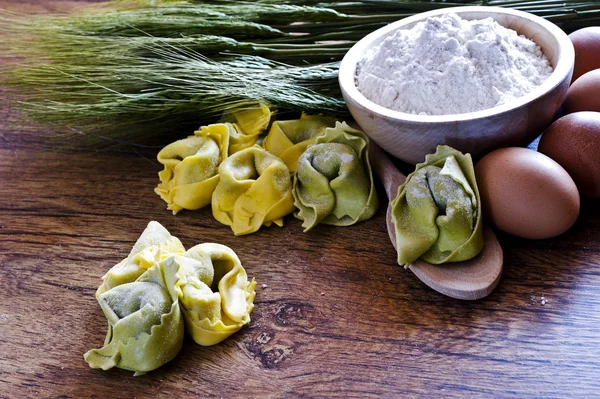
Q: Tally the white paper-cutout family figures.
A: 0